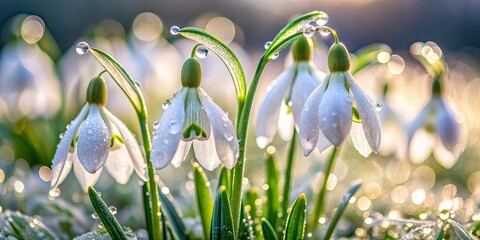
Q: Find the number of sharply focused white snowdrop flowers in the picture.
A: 4